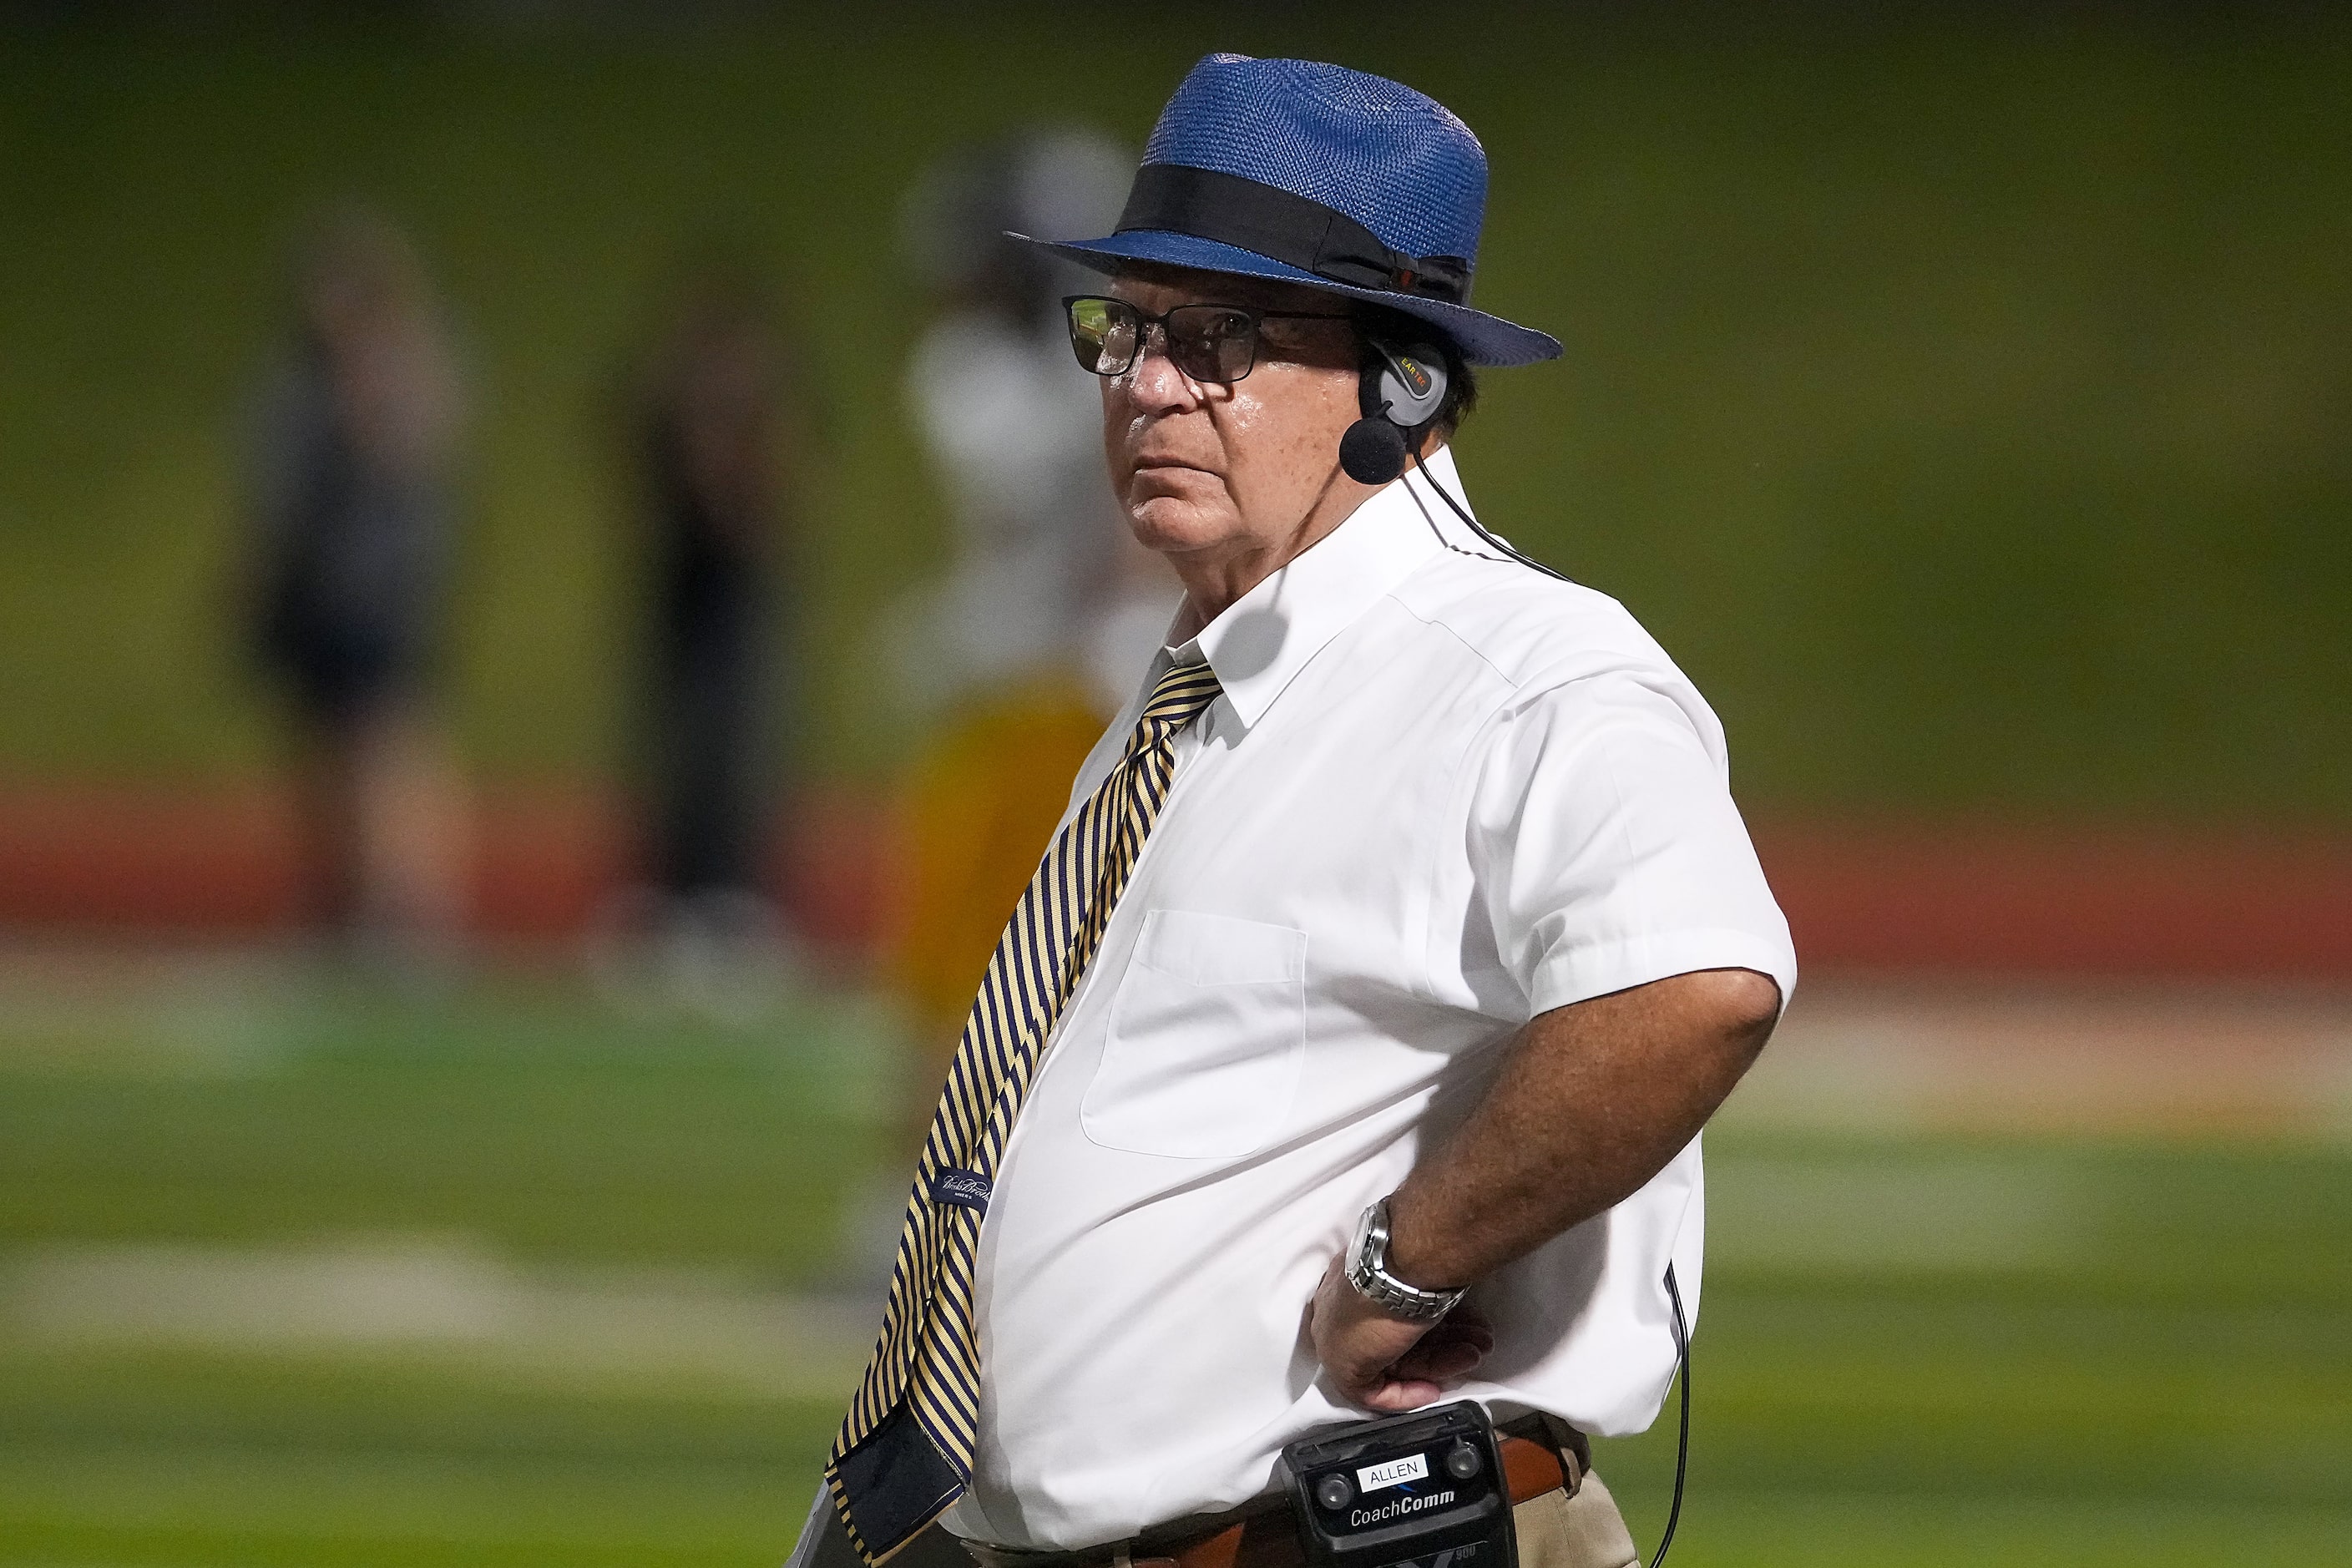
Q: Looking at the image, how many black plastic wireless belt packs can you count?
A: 1